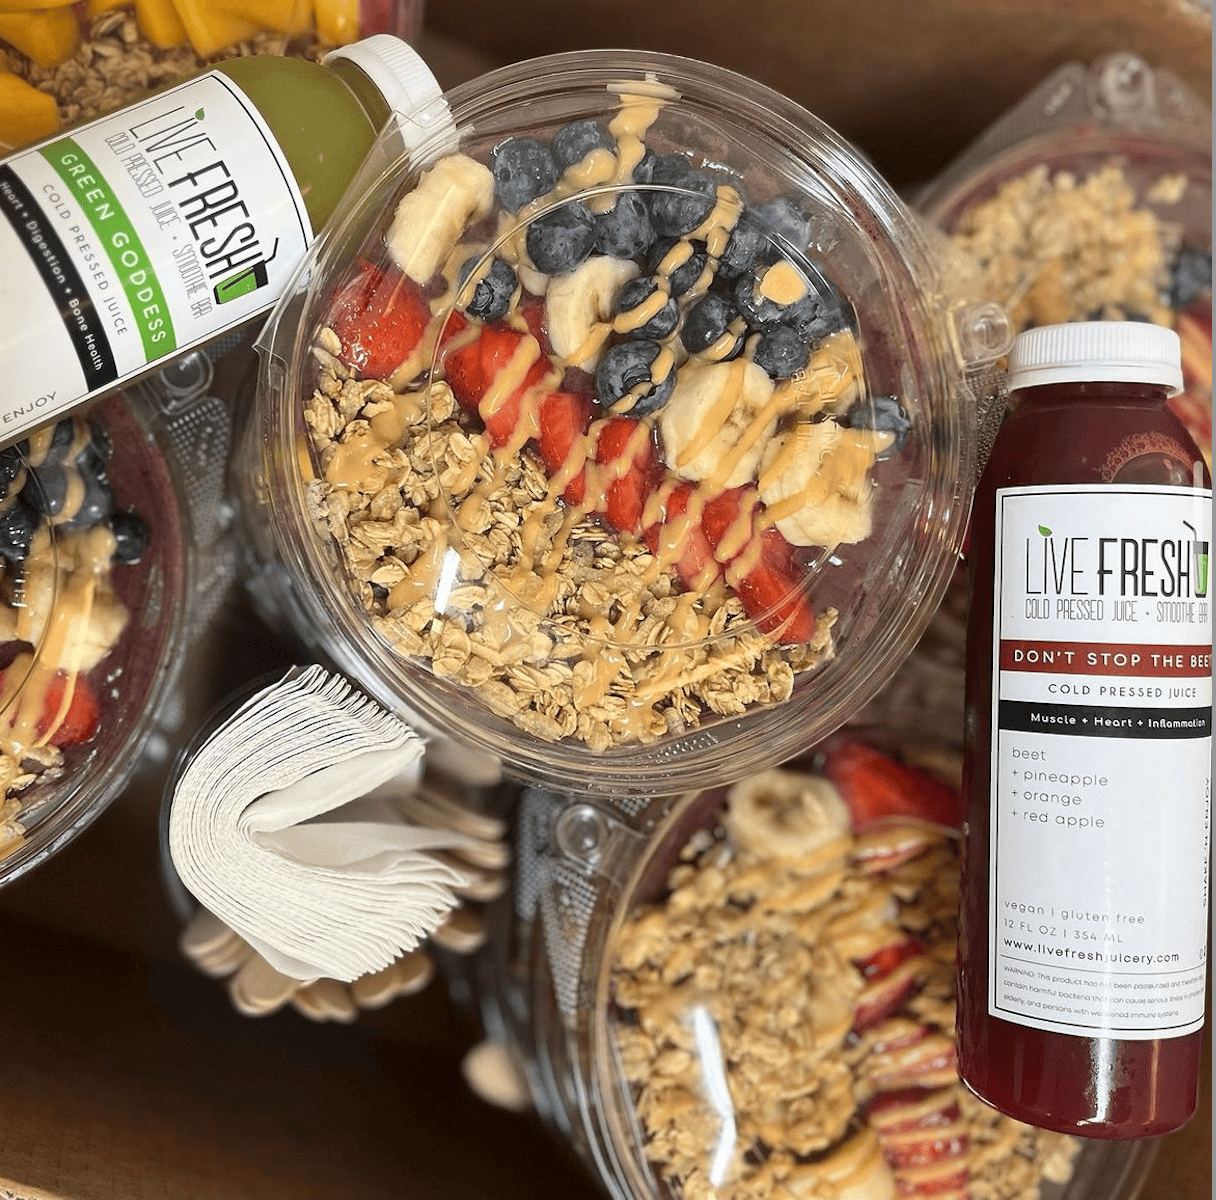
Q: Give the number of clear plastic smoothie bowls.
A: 5